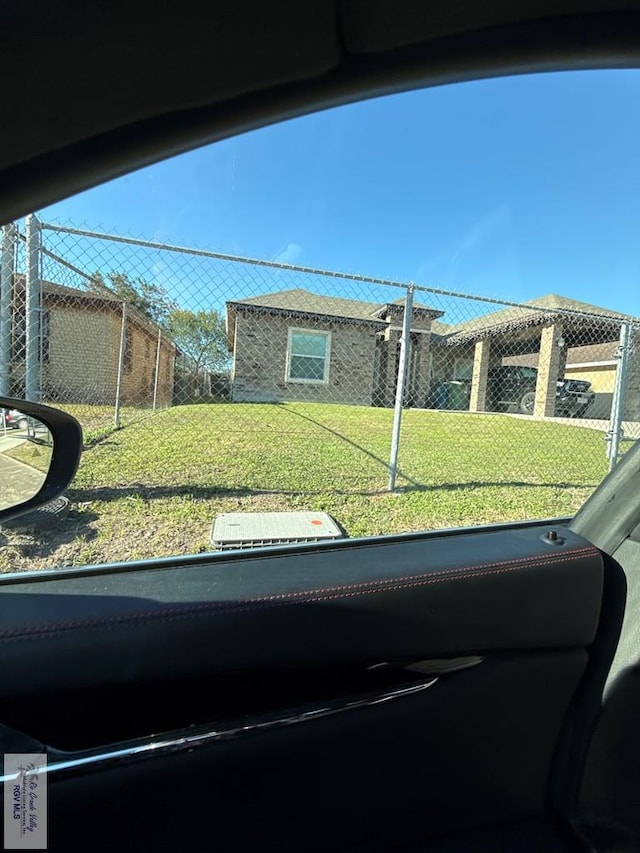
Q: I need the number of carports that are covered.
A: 1